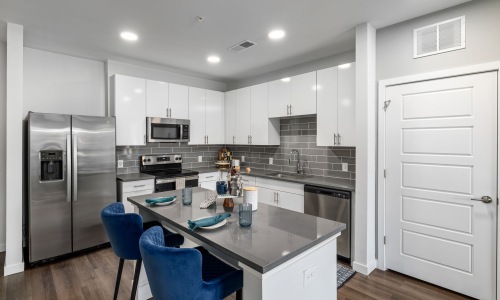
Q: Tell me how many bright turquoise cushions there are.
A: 0